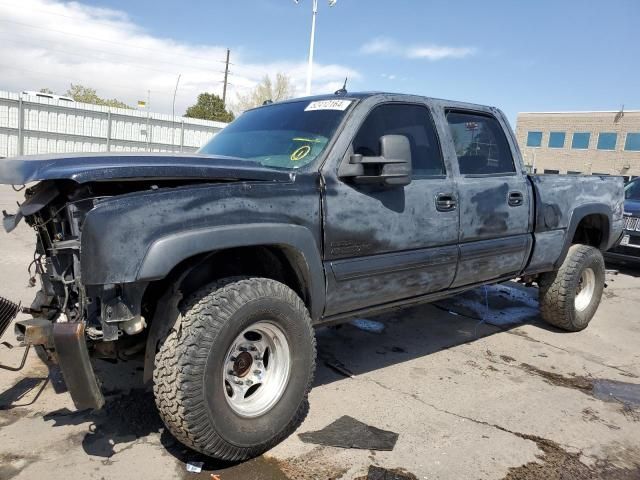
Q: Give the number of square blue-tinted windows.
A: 5